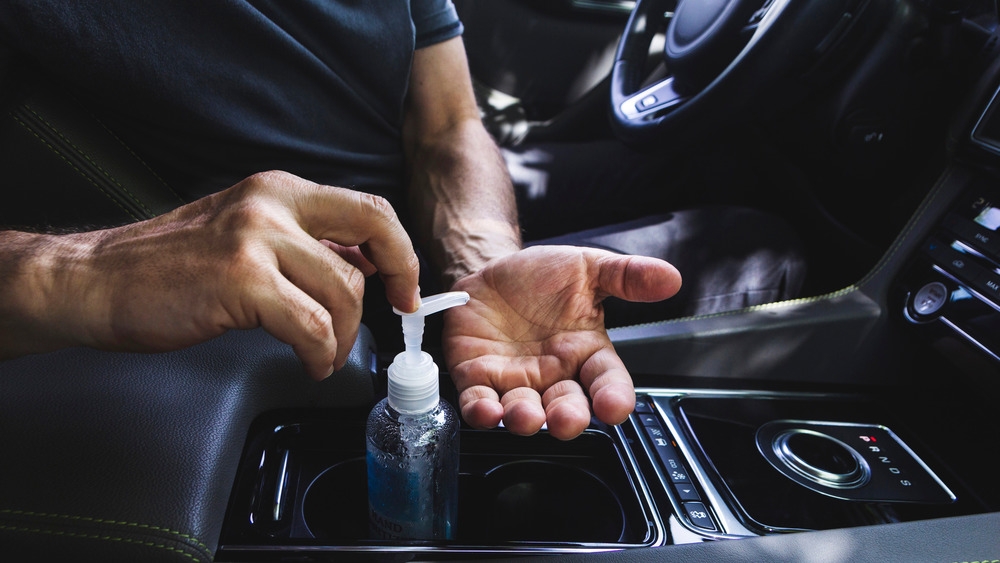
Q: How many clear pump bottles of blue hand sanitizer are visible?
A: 1